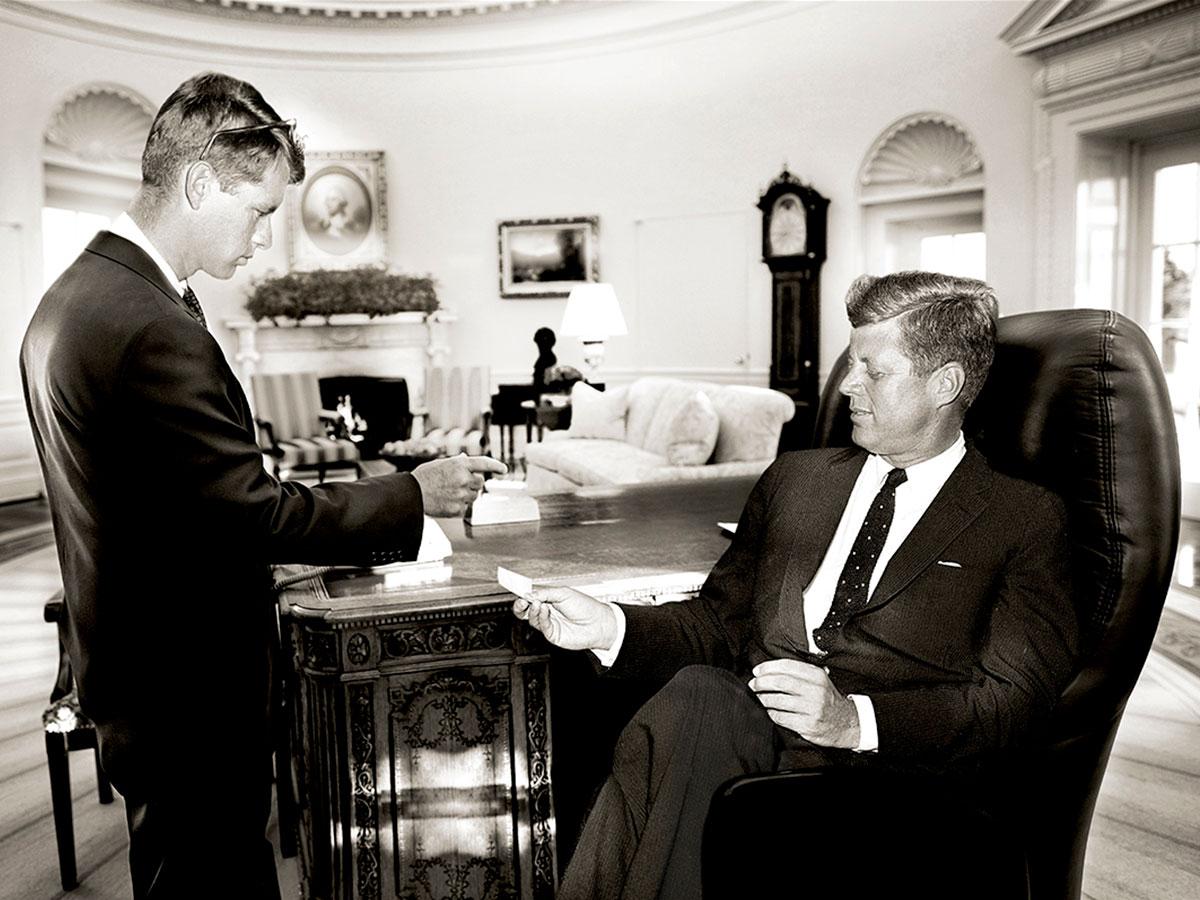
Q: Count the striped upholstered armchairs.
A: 2